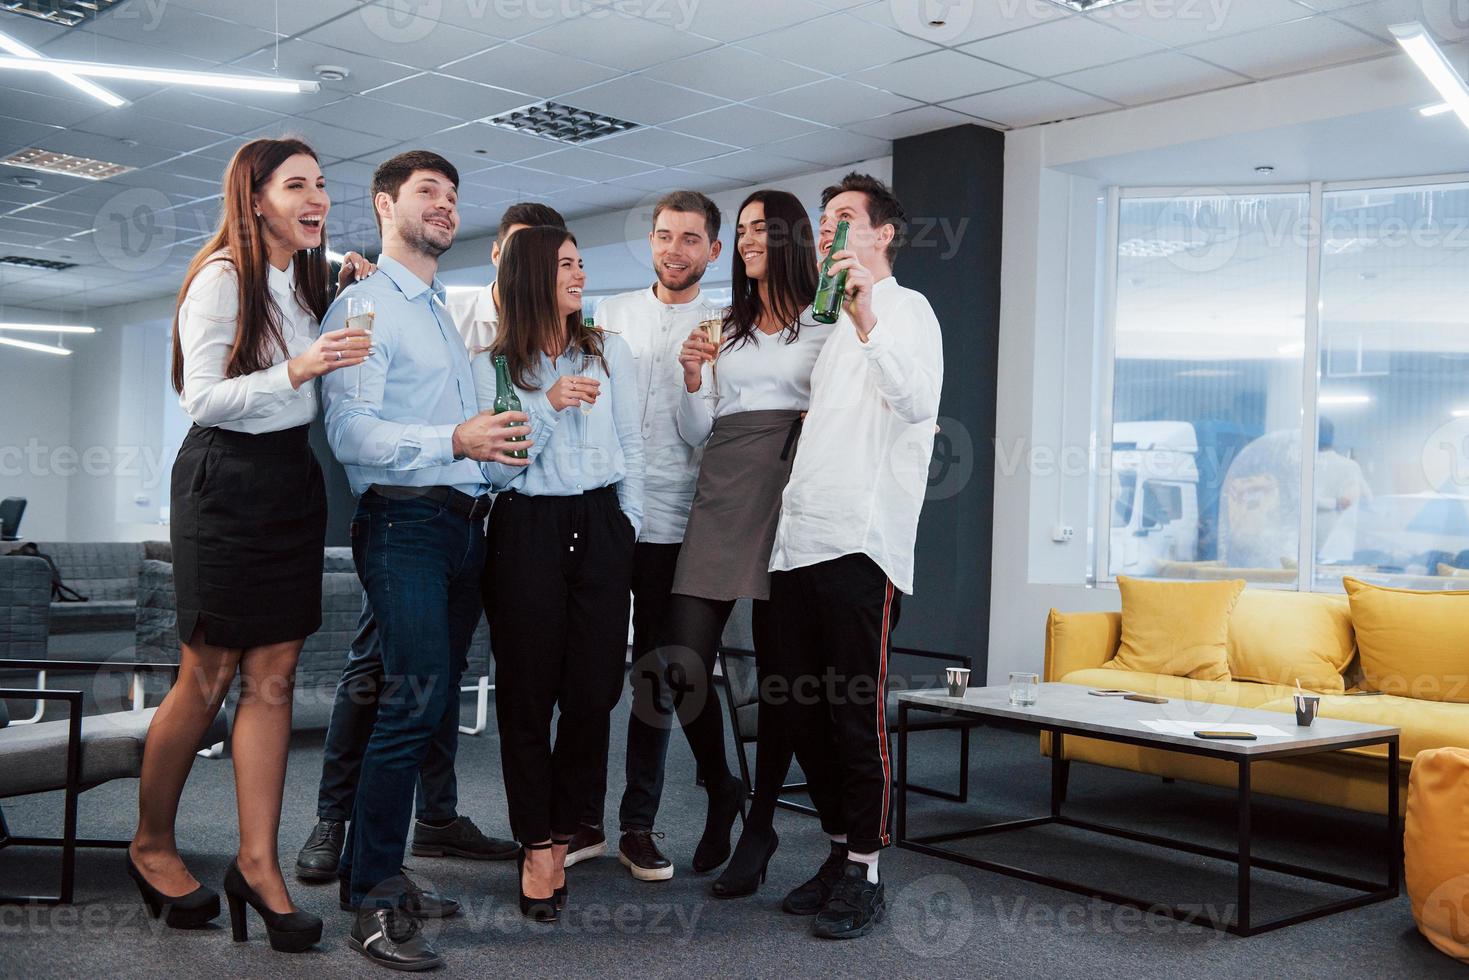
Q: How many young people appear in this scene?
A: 7